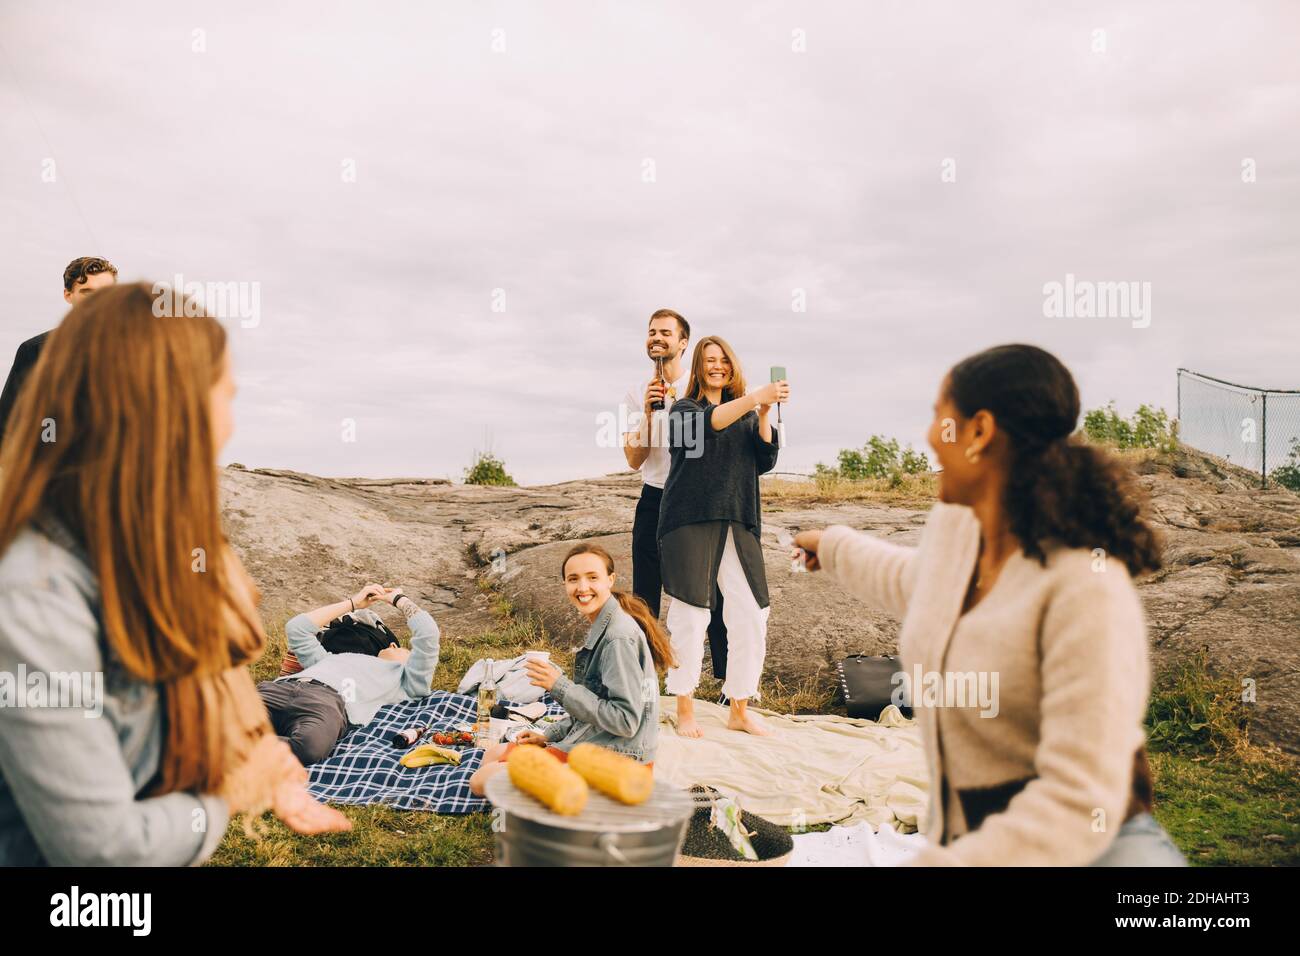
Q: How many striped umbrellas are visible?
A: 0